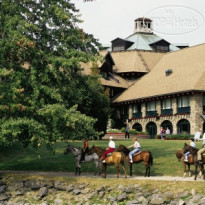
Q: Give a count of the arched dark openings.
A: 4